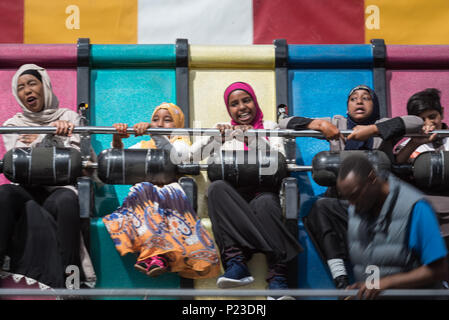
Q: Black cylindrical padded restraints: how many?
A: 5